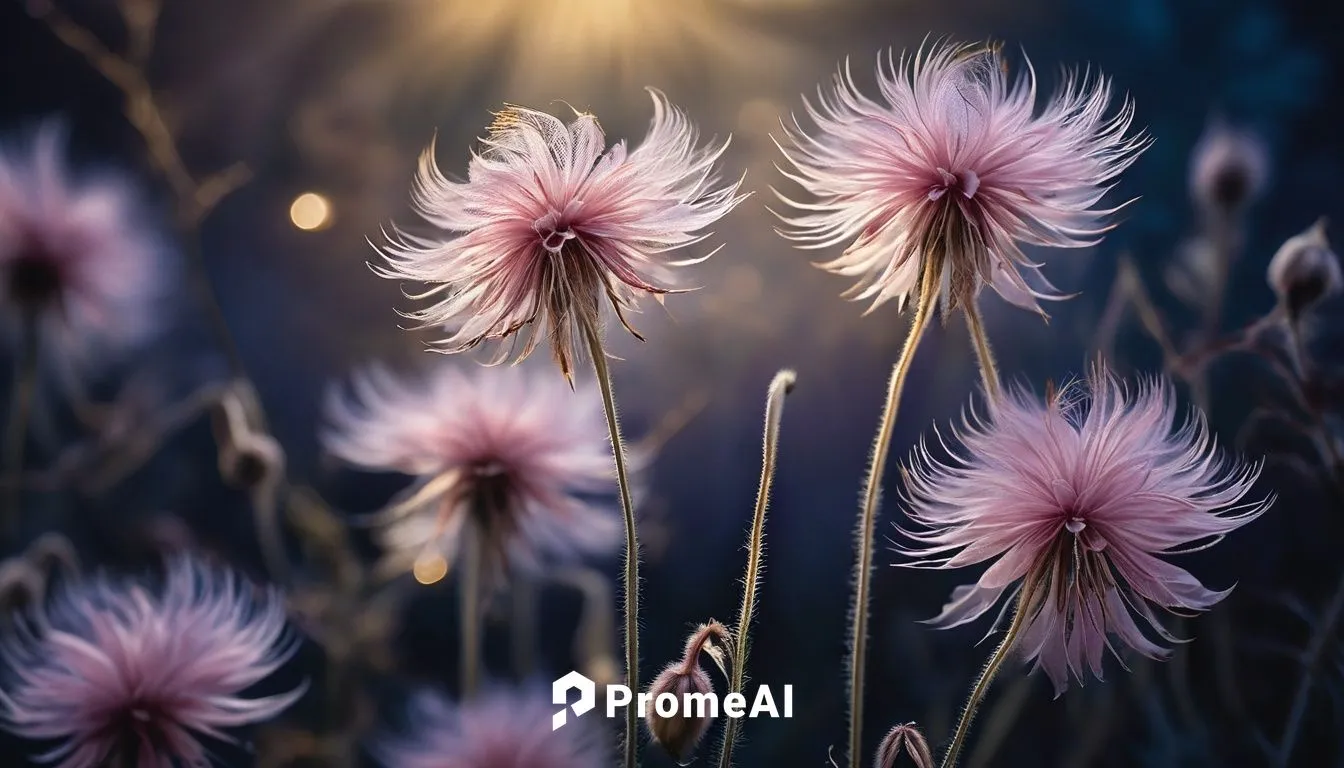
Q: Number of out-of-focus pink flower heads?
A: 4